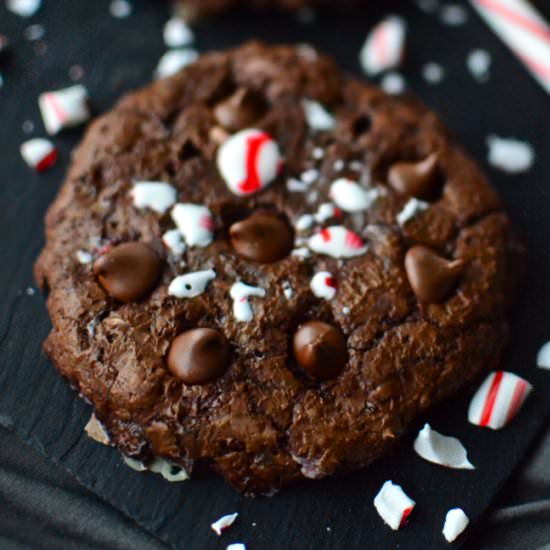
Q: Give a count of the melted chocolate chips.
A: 7